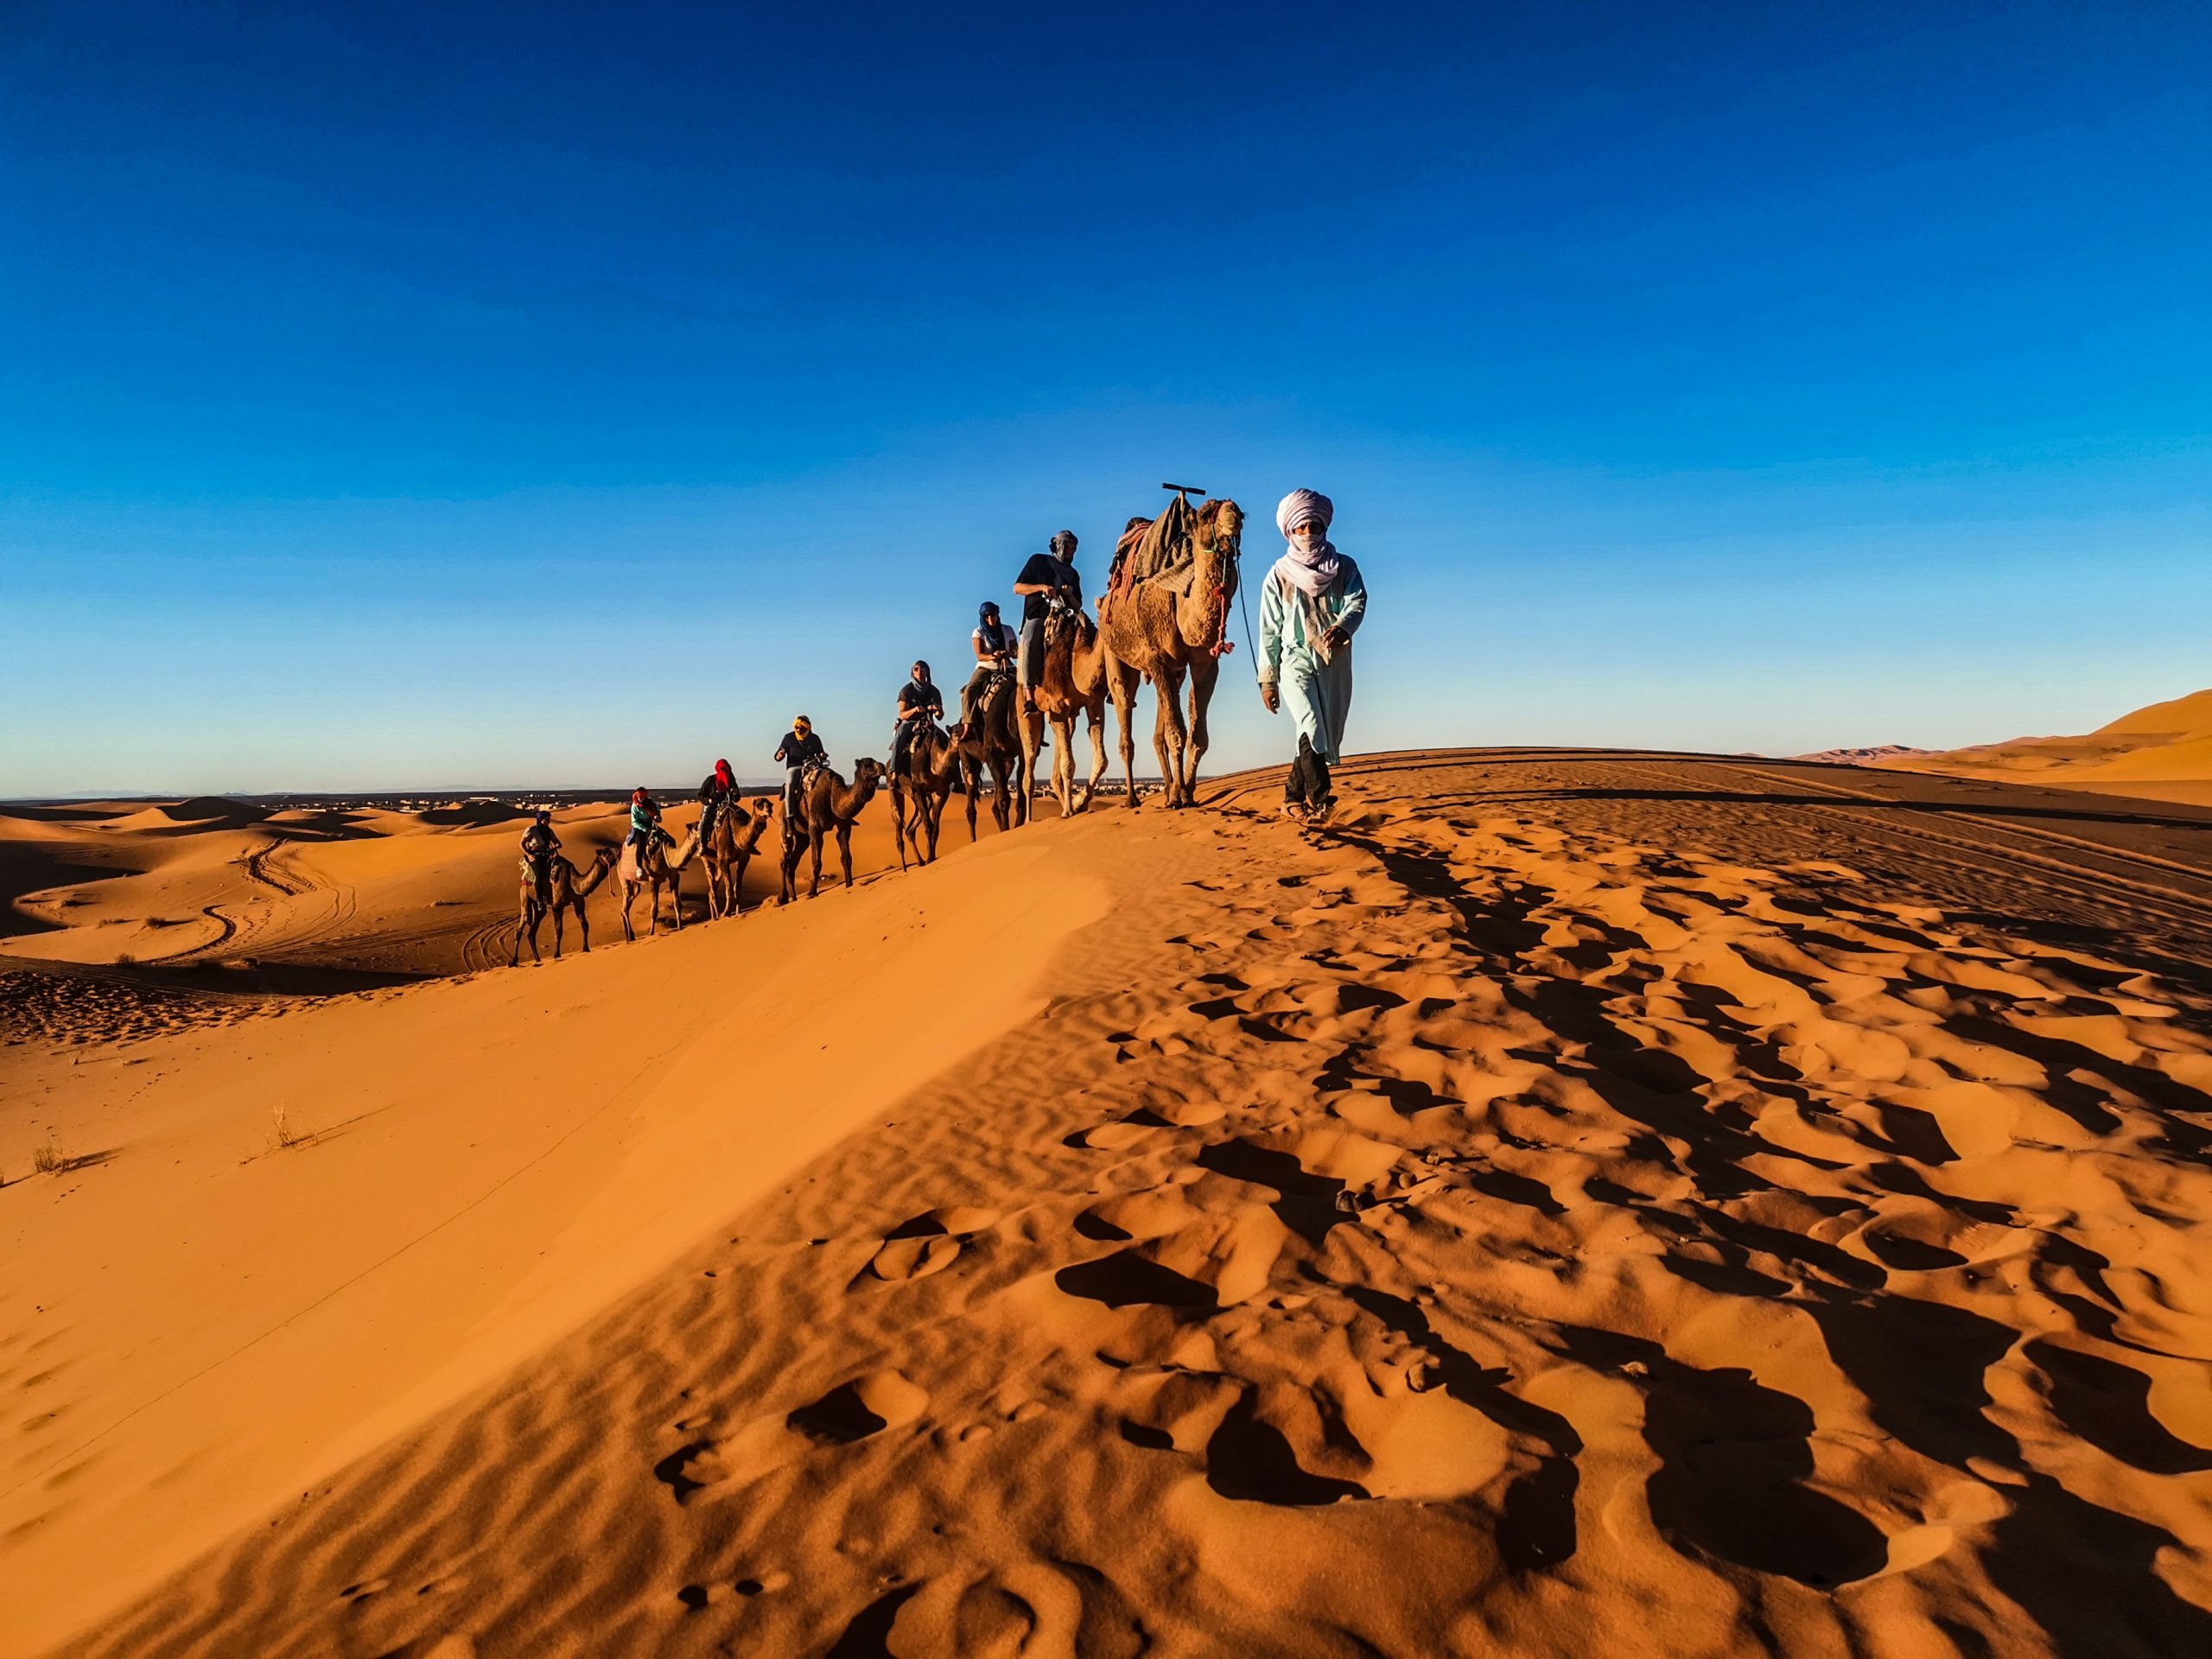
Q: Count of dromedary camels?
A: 8